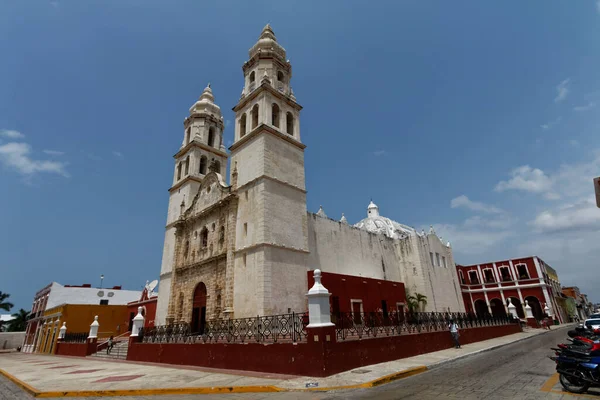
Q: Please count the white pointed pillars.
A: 7